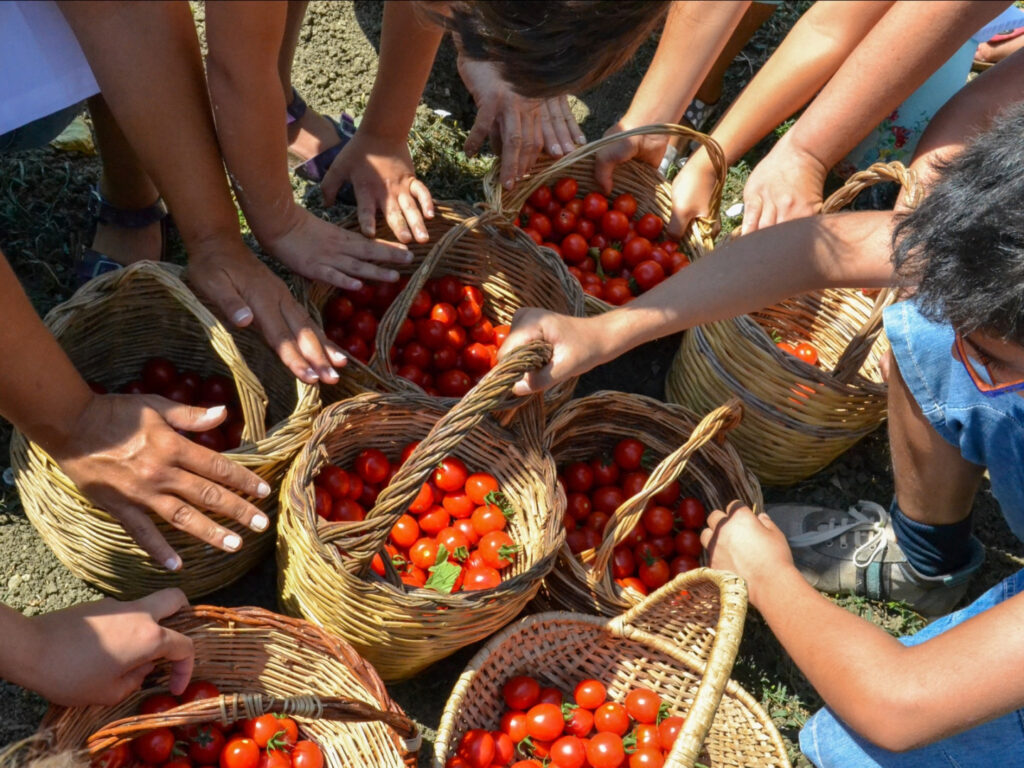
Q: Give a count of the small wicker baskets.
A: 8